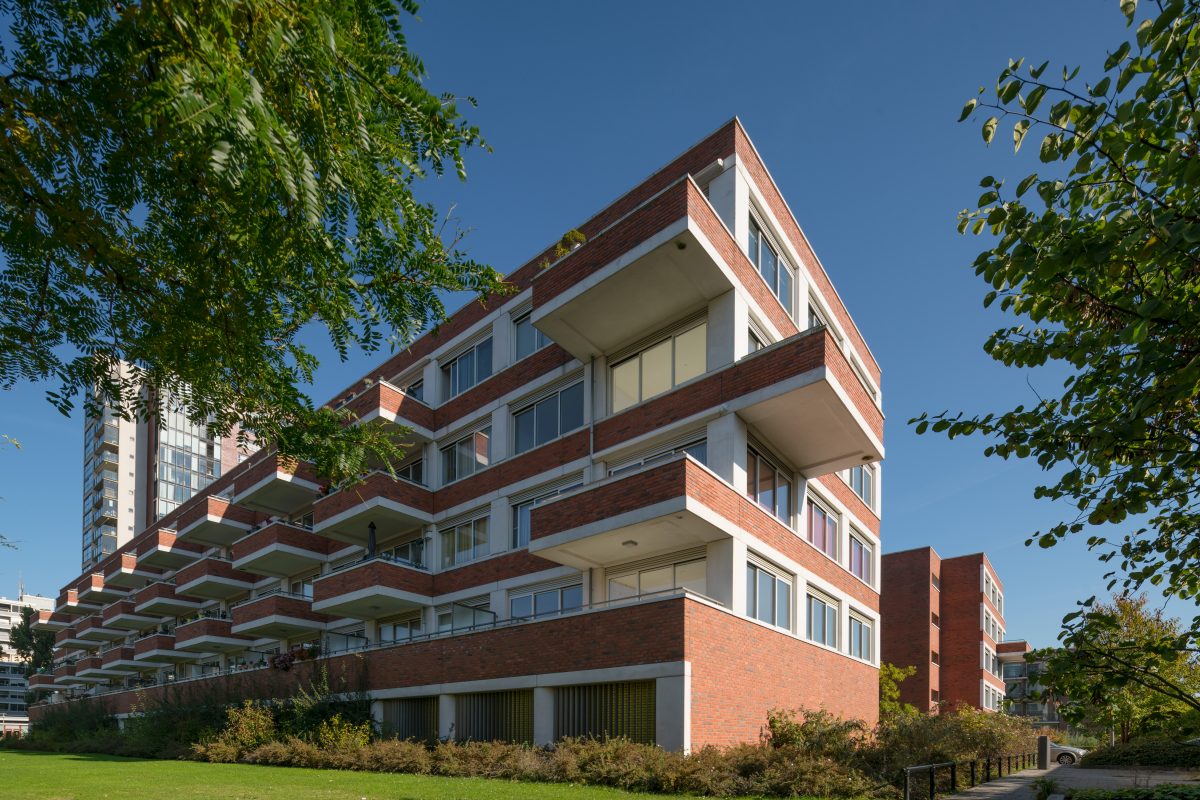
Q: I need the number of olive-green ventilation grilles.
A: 3